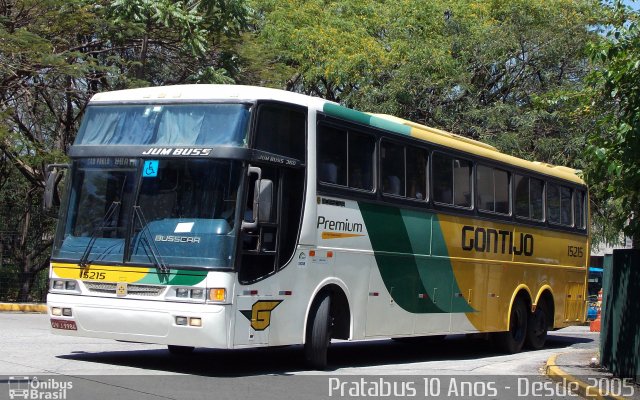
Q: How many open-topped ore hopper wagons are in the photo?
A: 0